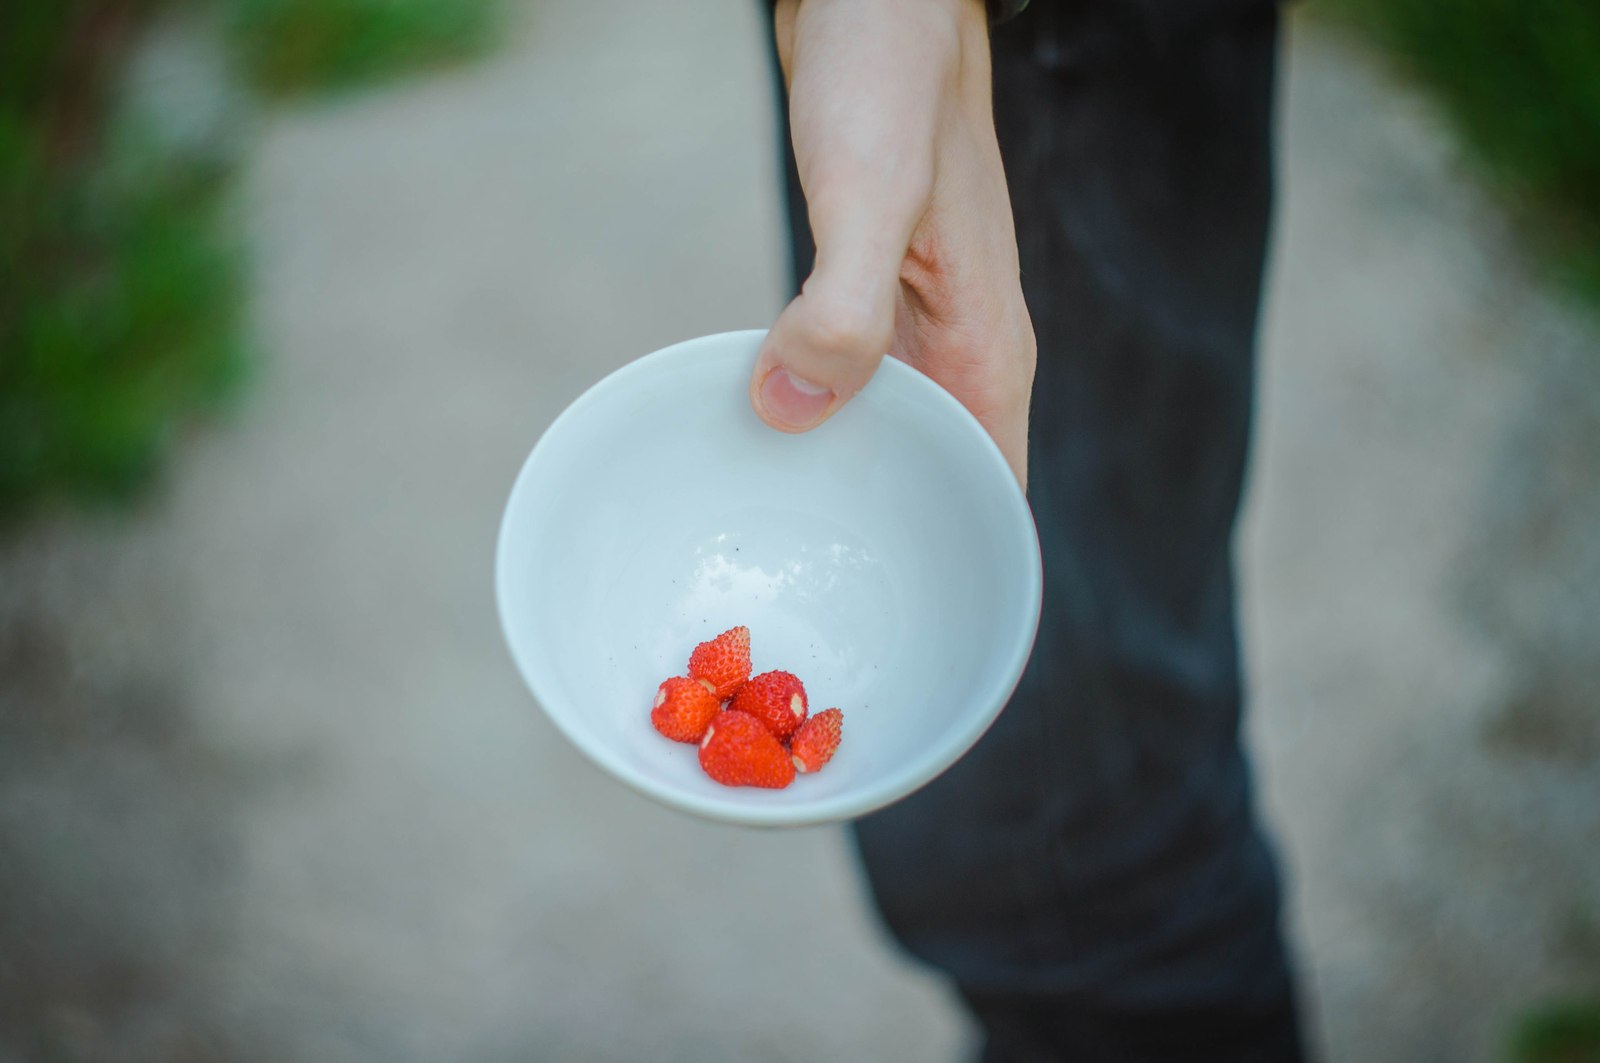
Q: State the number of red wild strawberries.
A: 5